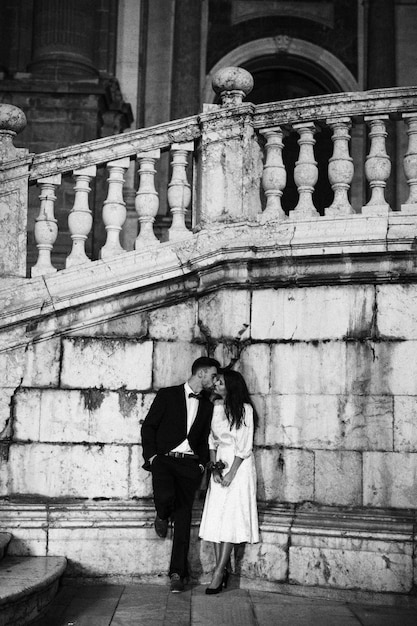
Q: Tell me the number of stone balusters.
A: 10